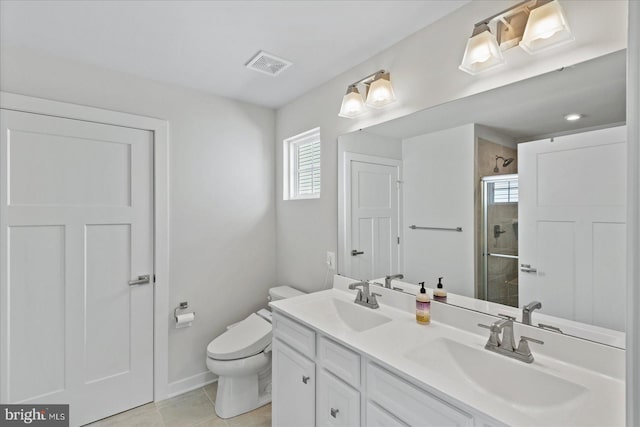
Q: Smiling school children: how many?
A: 0